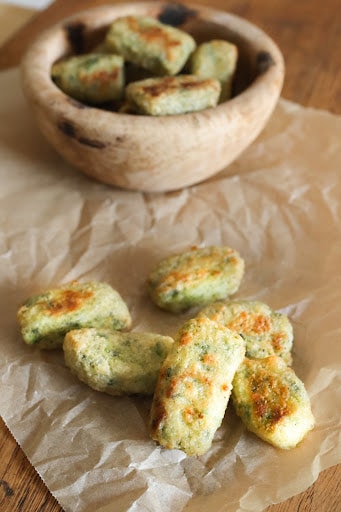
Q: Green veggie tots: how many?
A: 10